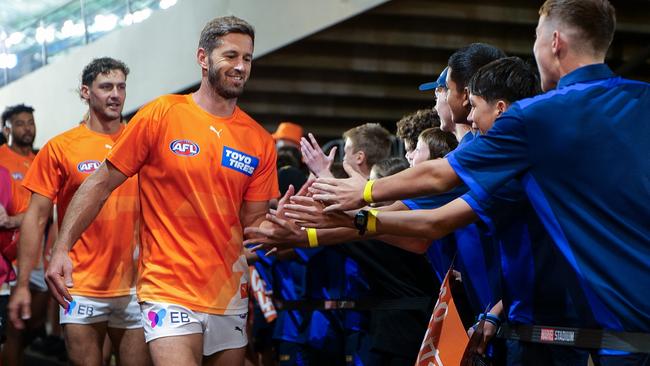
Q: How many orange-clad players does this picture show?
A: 3